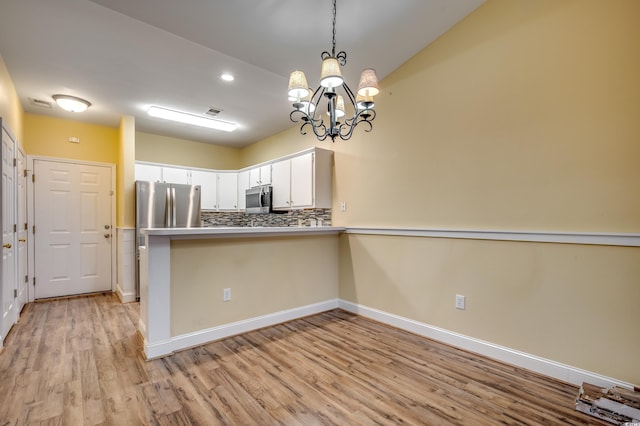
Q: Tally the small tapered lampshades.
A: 6